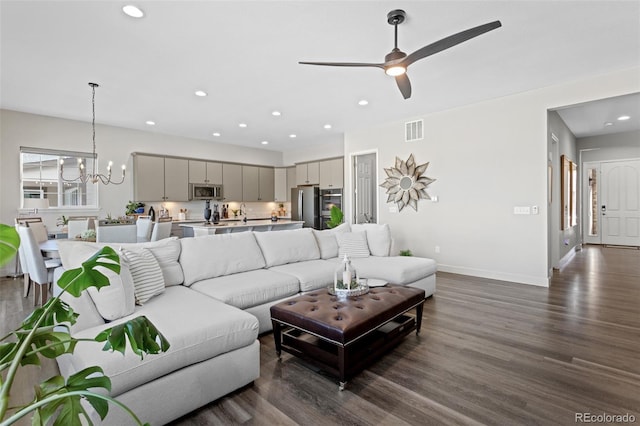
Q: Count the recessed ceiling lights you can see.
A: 11